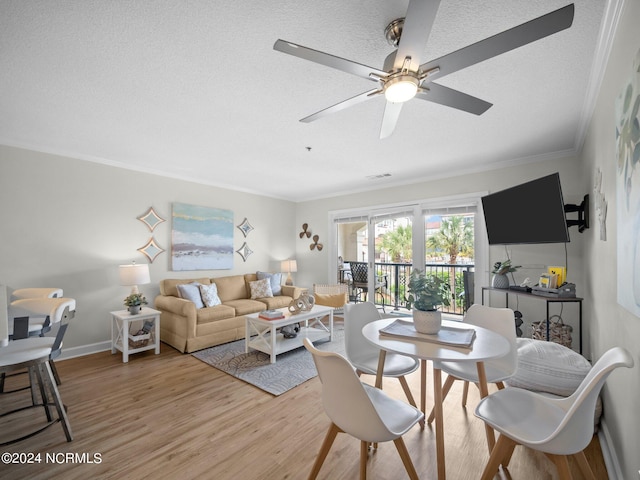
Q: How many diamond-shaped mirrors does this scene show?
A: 4